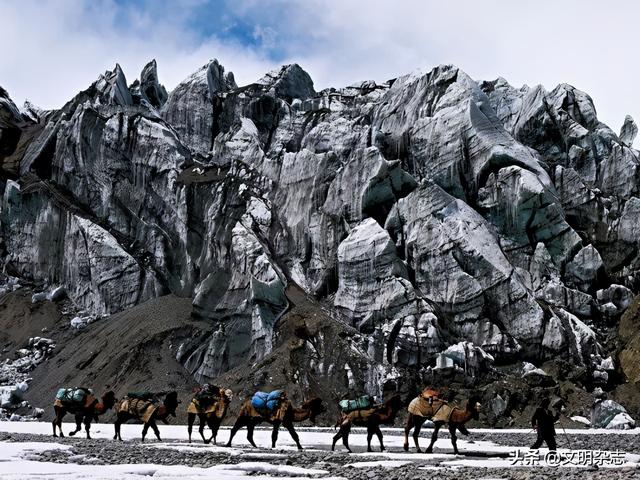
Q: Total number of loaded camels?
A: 6